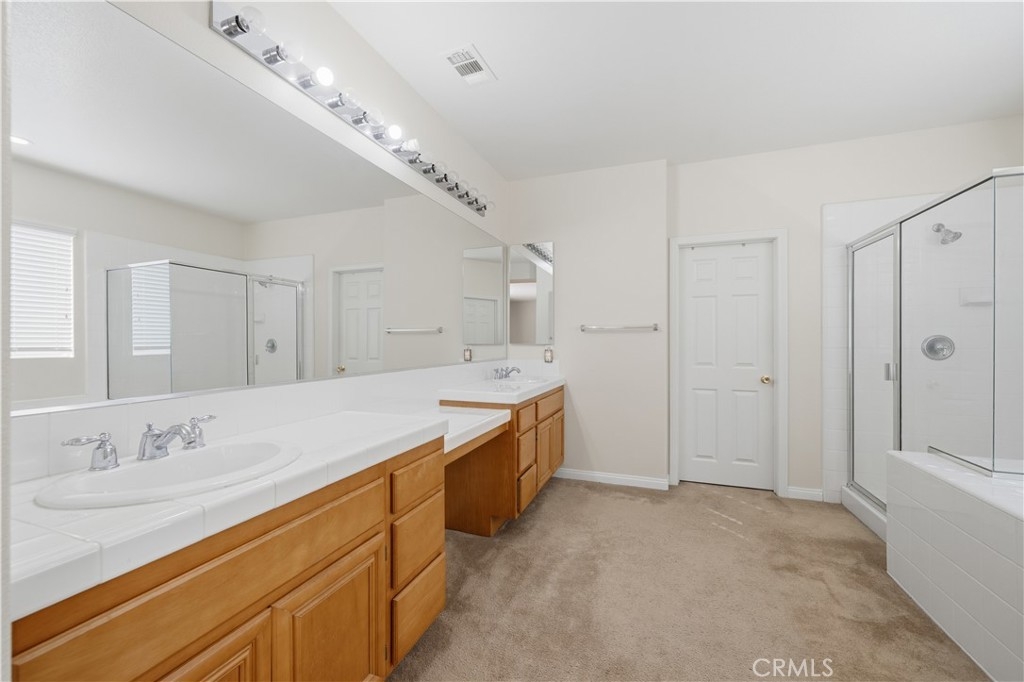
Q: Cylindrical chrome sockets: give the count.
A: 14